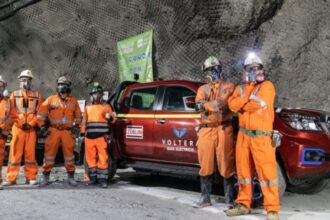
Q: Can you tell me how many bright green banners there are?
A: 1